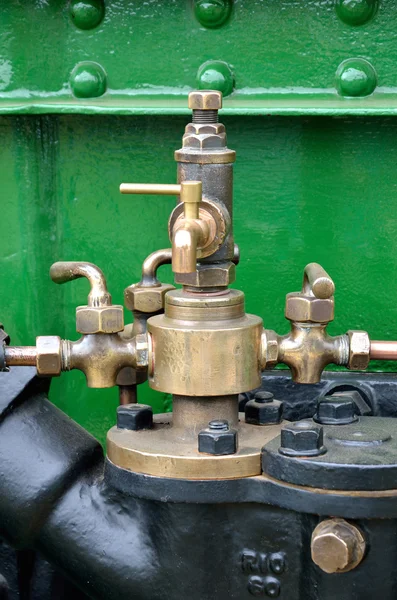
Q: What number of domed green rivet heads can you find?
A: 6